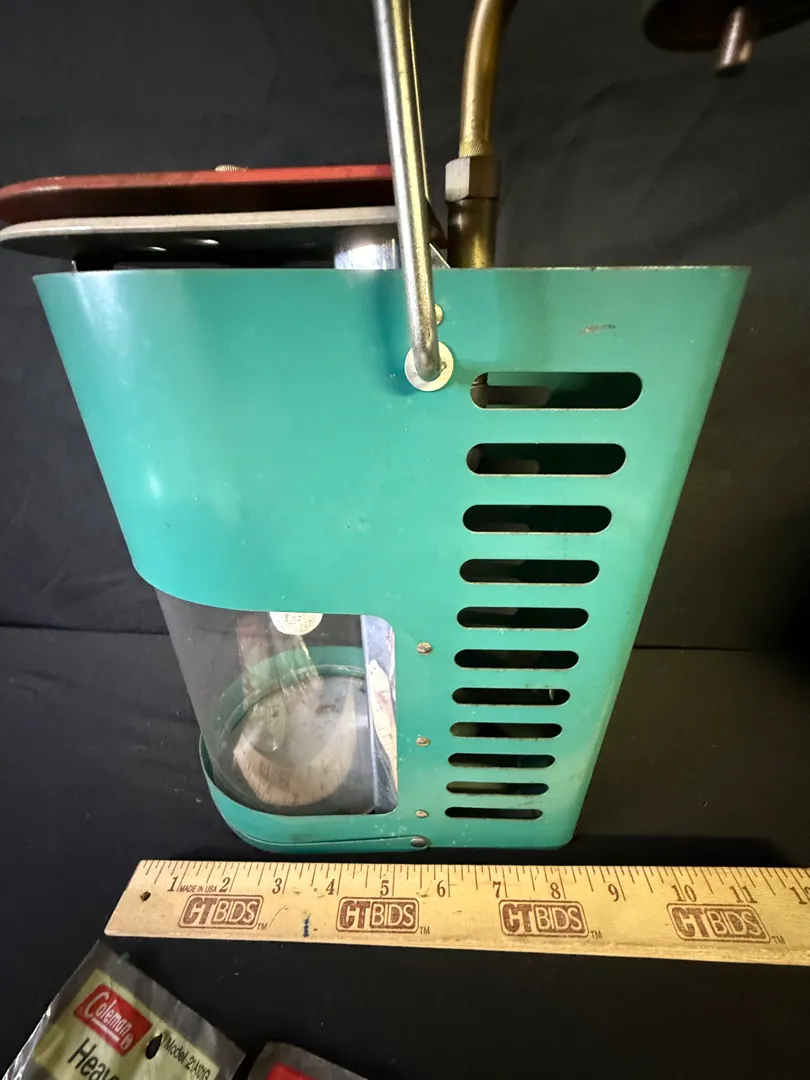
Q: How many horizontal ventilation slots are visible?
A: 11